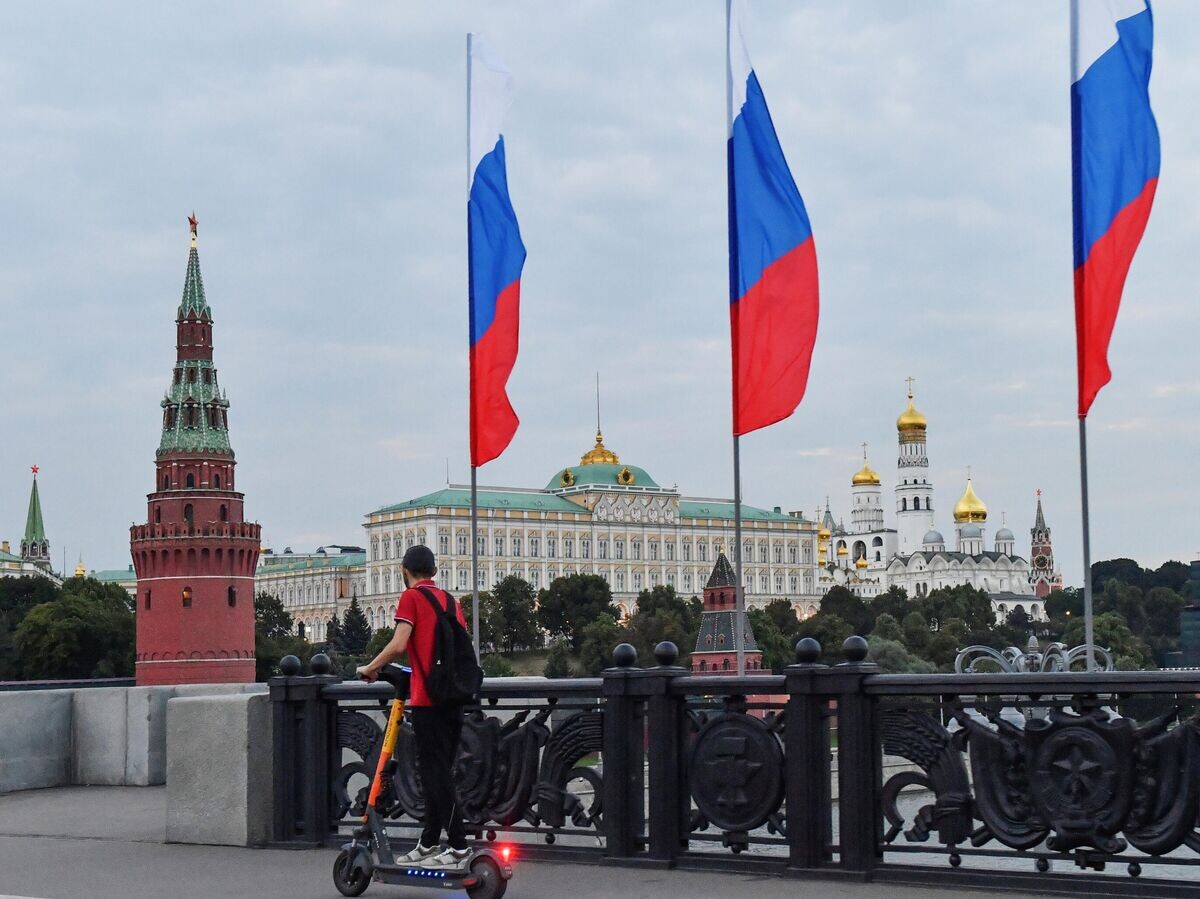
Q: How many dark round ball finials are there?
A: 6